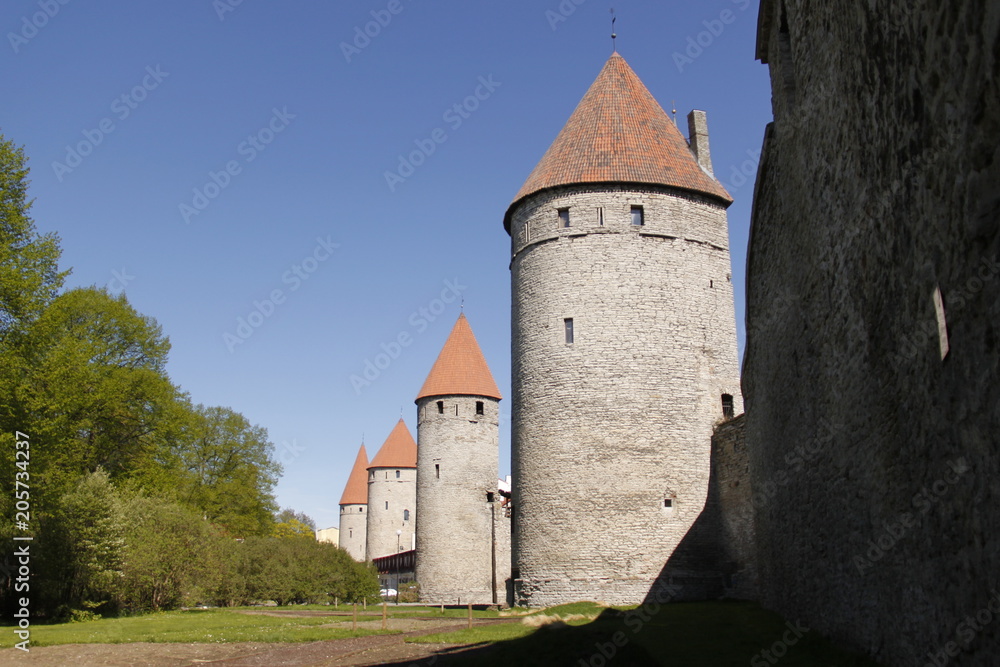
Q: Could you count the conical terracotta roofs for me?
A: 4